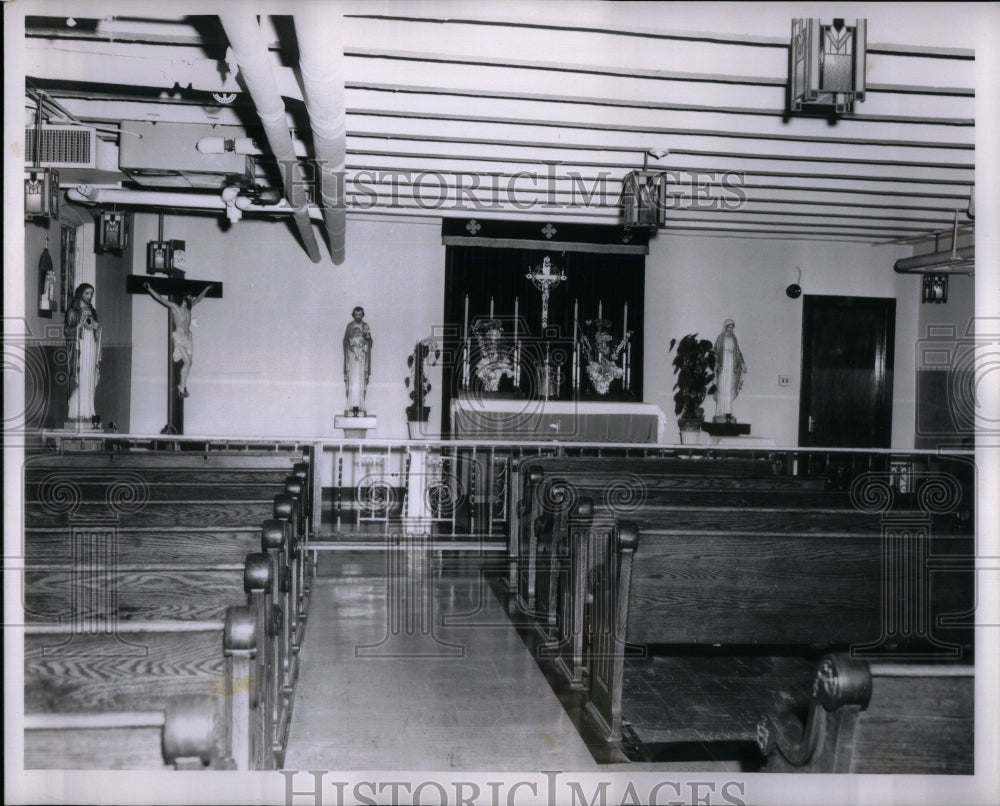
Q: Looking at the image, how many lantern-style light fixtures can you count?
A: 6